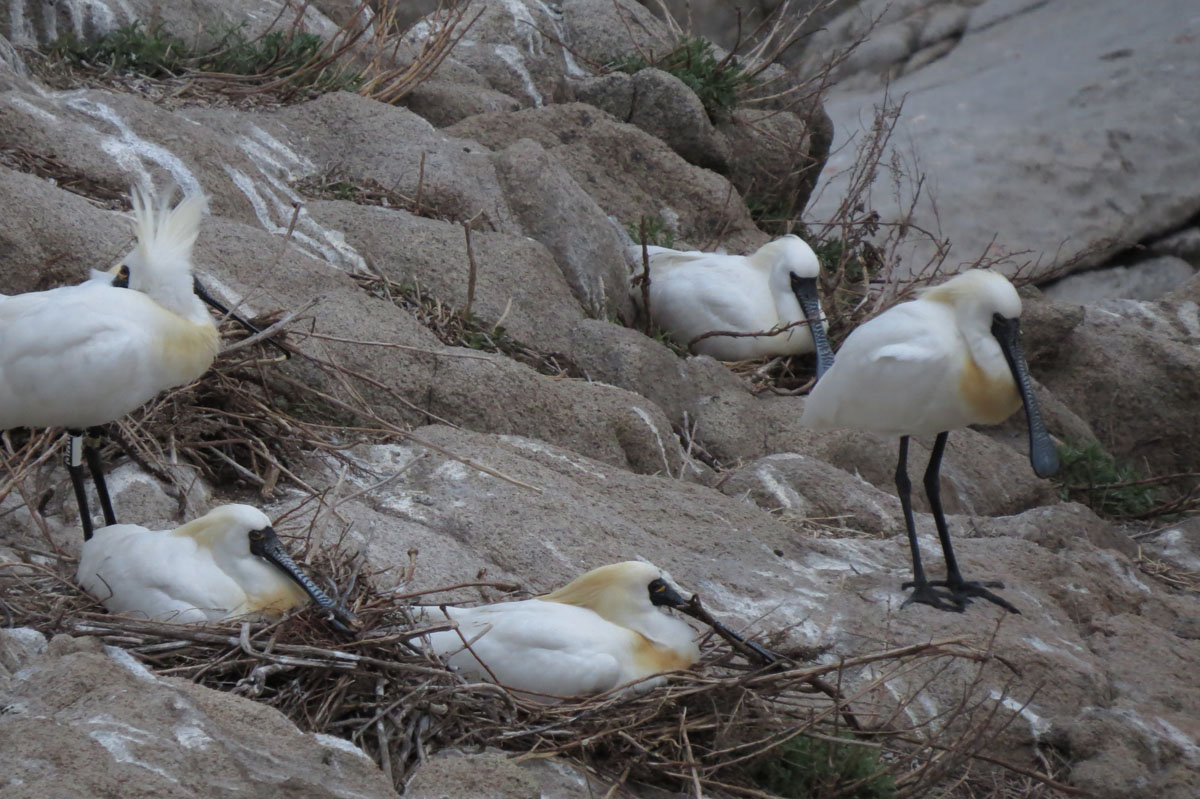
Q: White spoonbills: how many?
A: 5